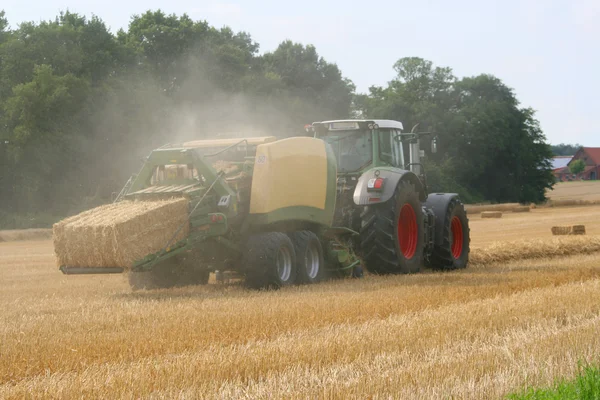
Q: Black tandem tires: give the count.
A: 2